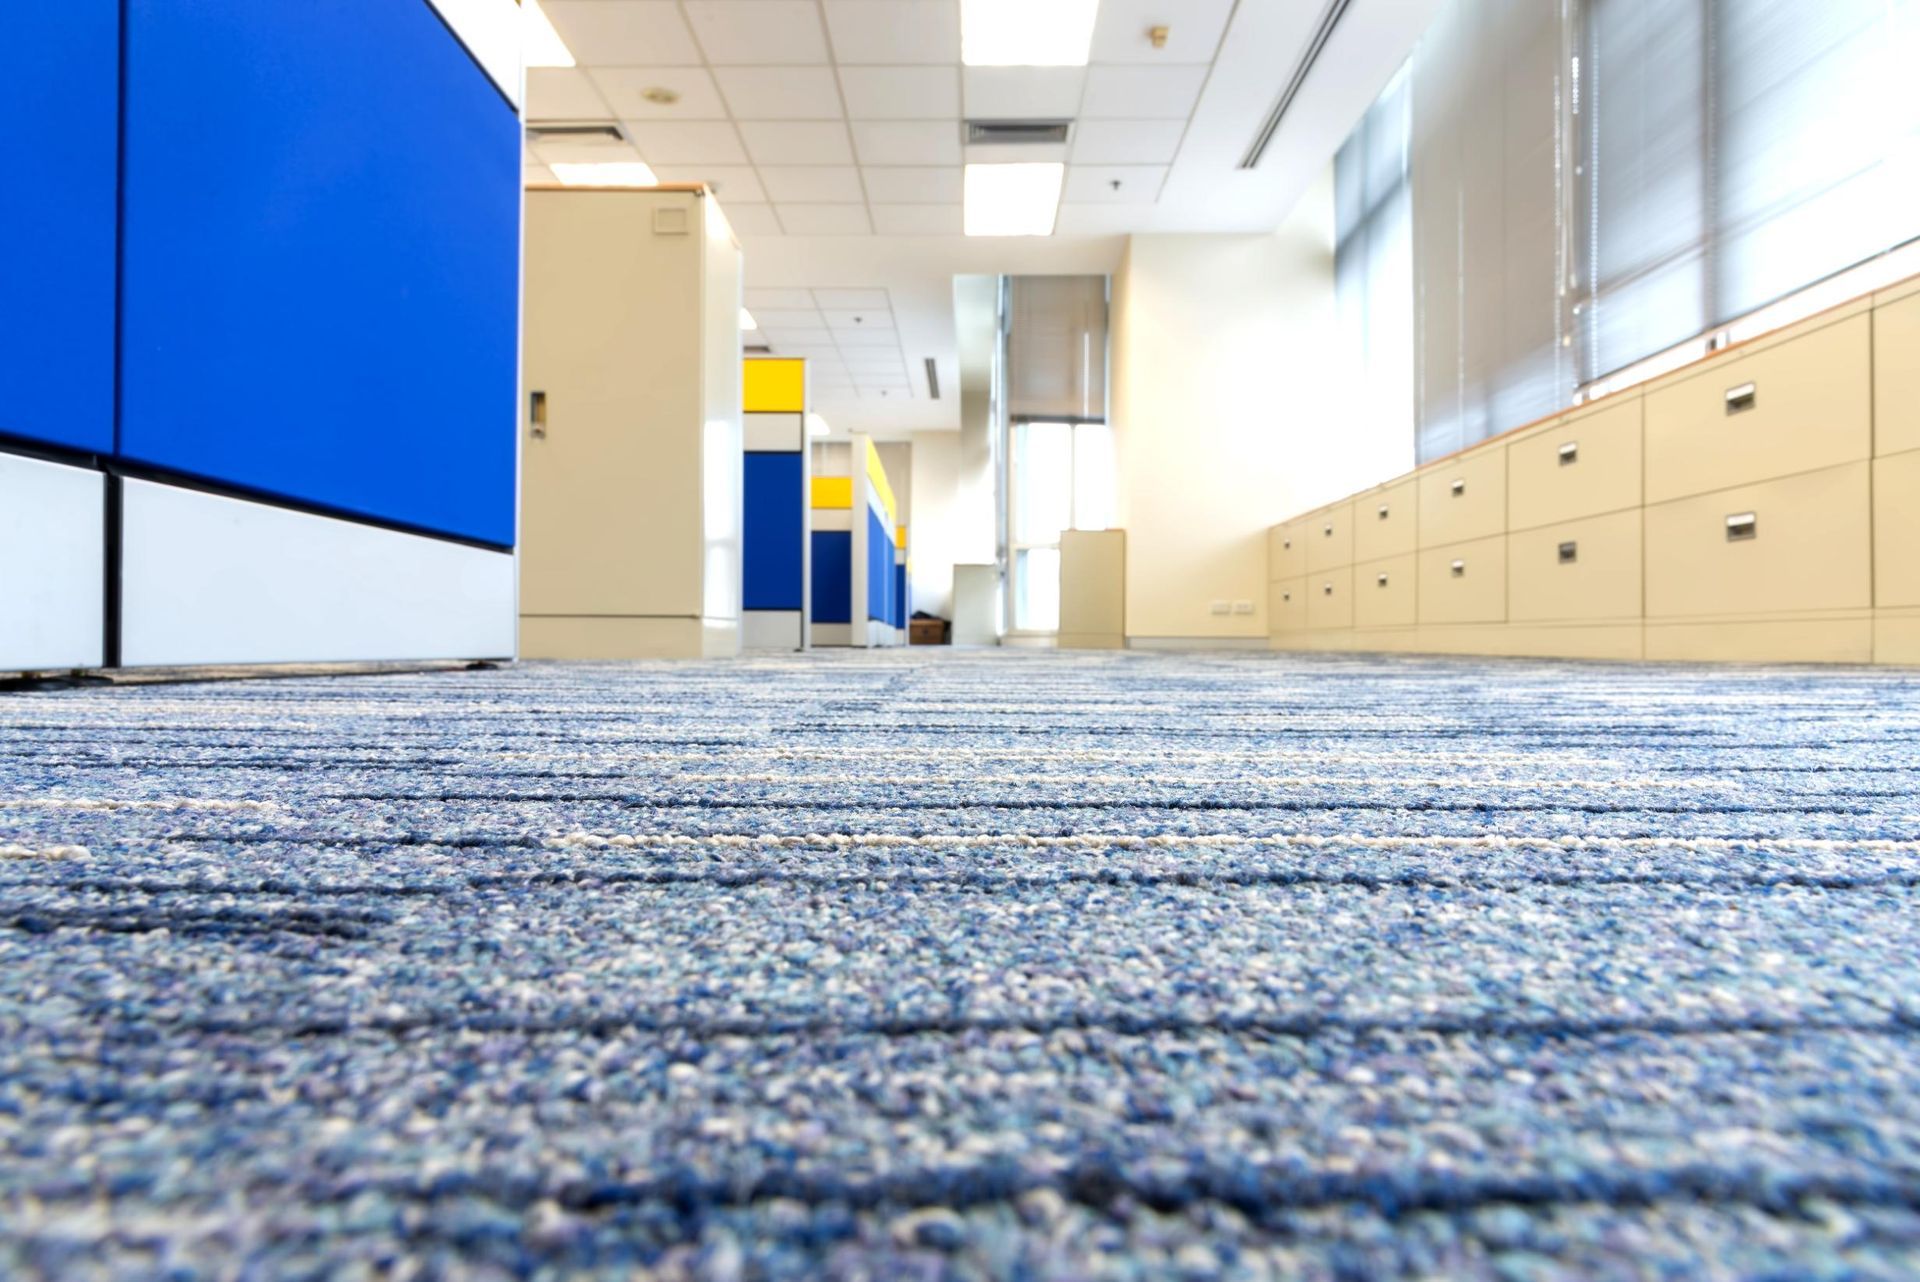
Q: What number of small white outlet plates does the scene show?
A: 2